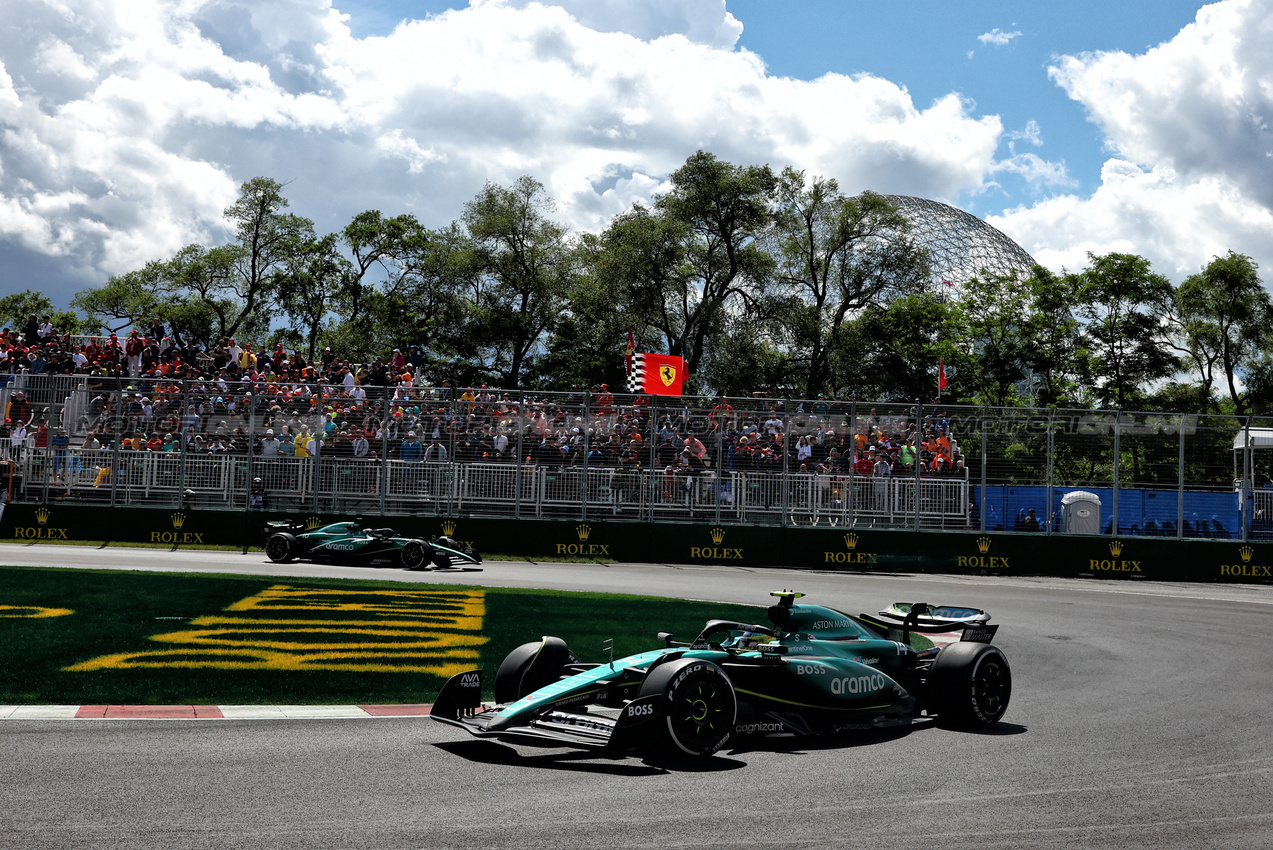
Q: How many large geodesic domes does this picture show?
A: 1